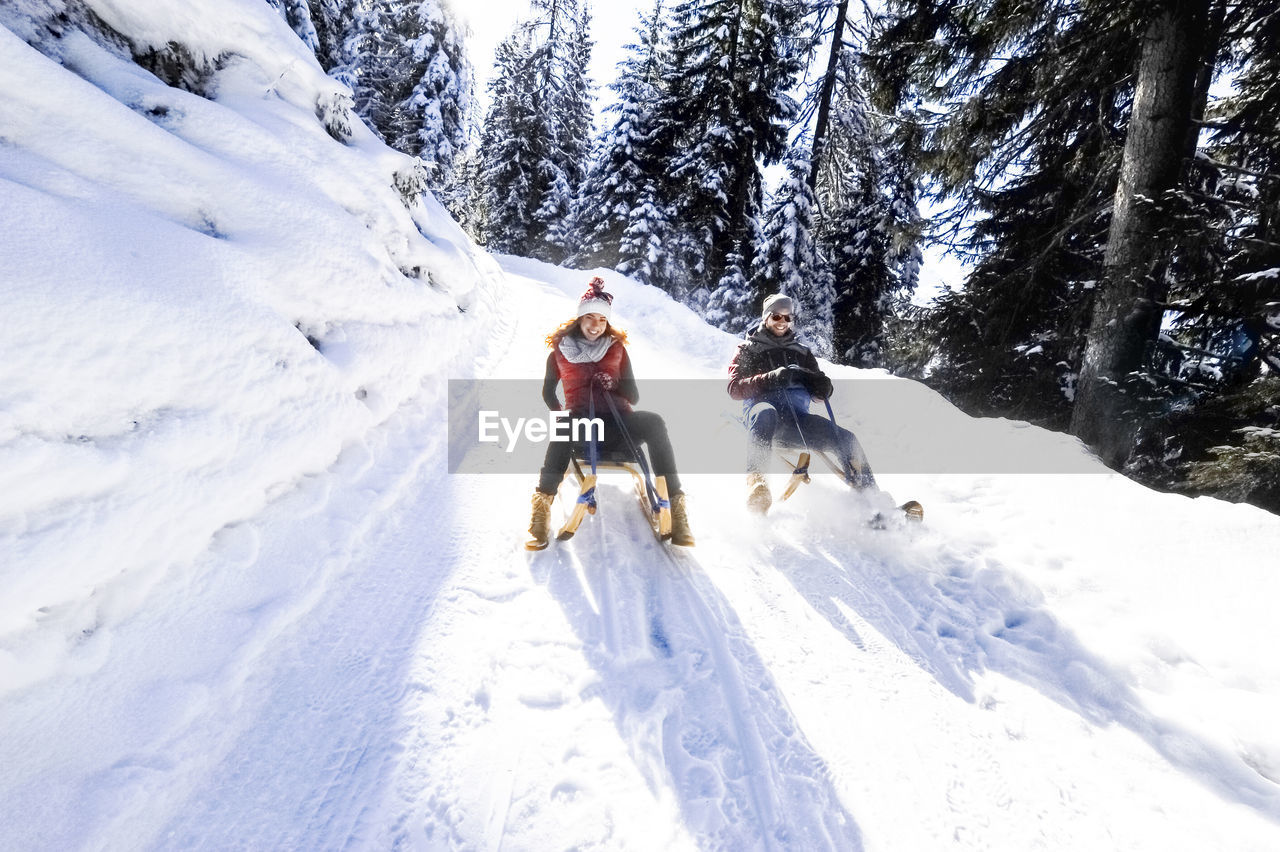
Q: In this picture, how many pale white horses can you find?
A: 0